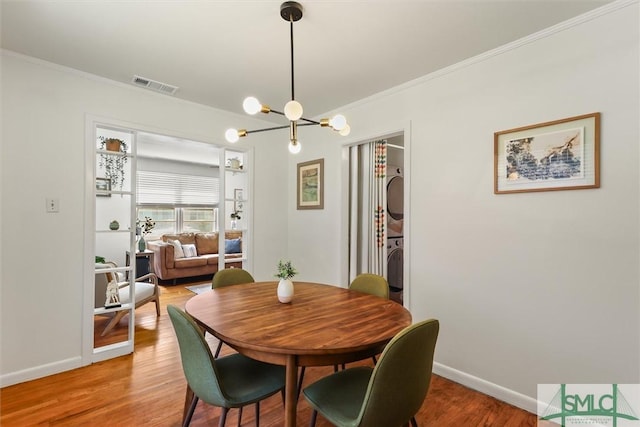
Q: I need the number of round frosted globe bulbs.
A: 6